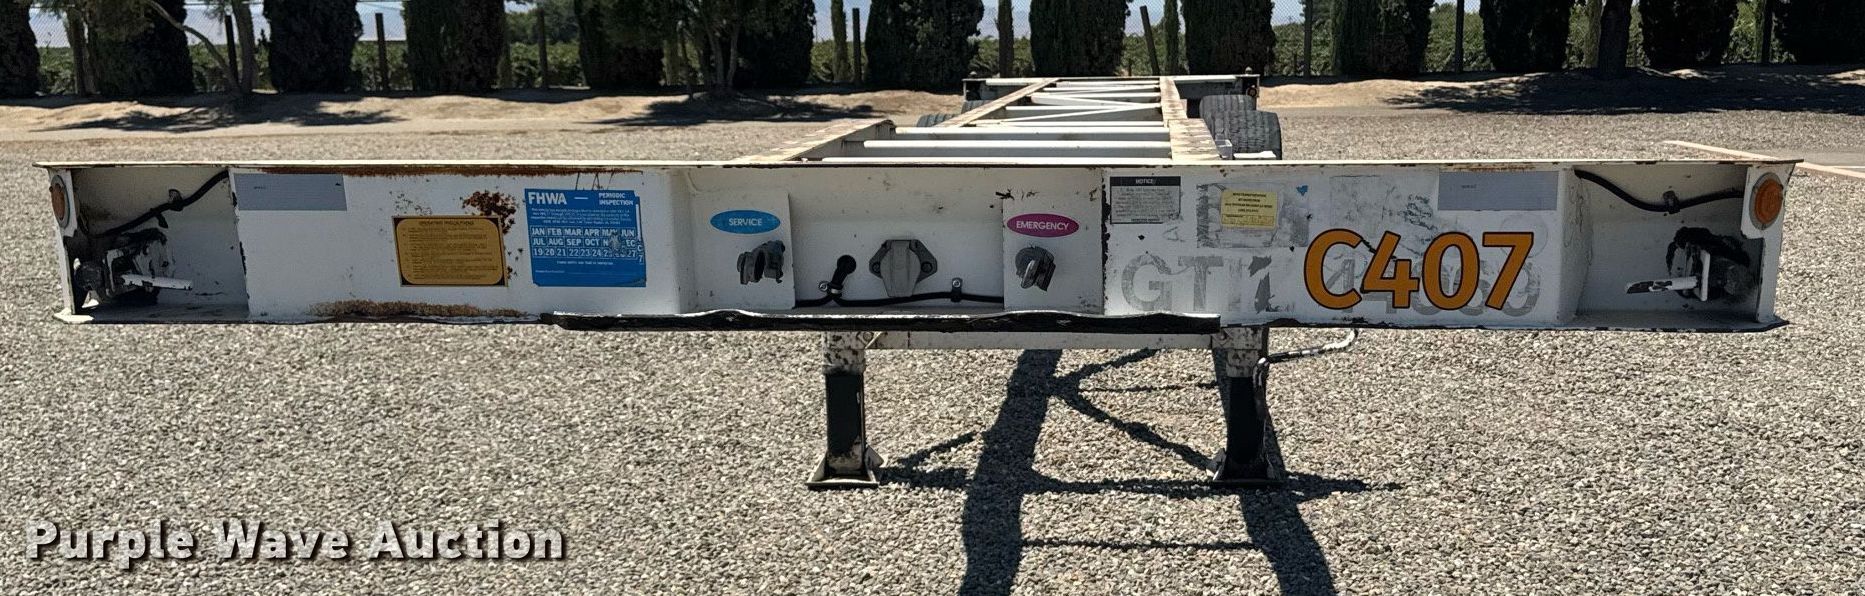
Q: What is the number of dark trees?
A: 13